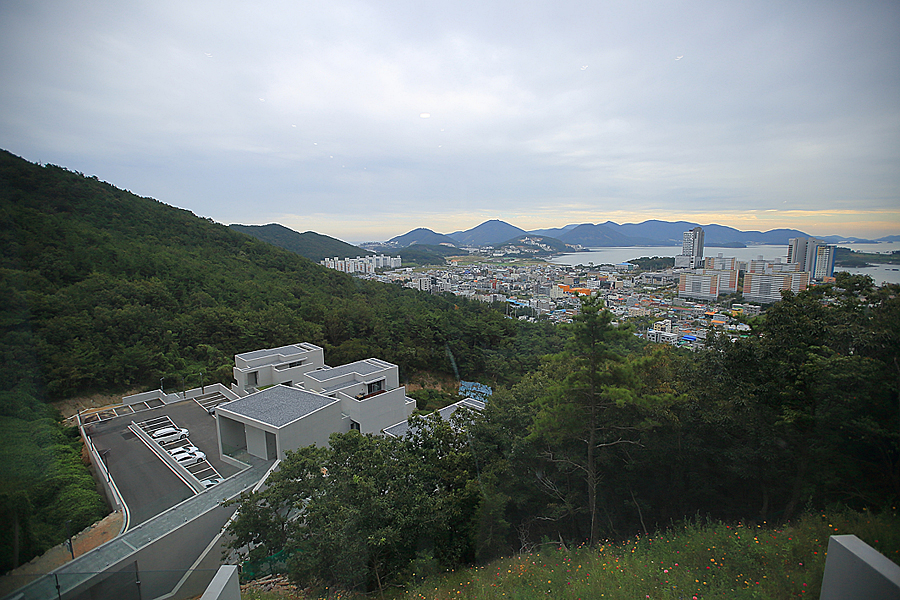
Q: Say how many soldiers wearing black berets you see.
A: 0